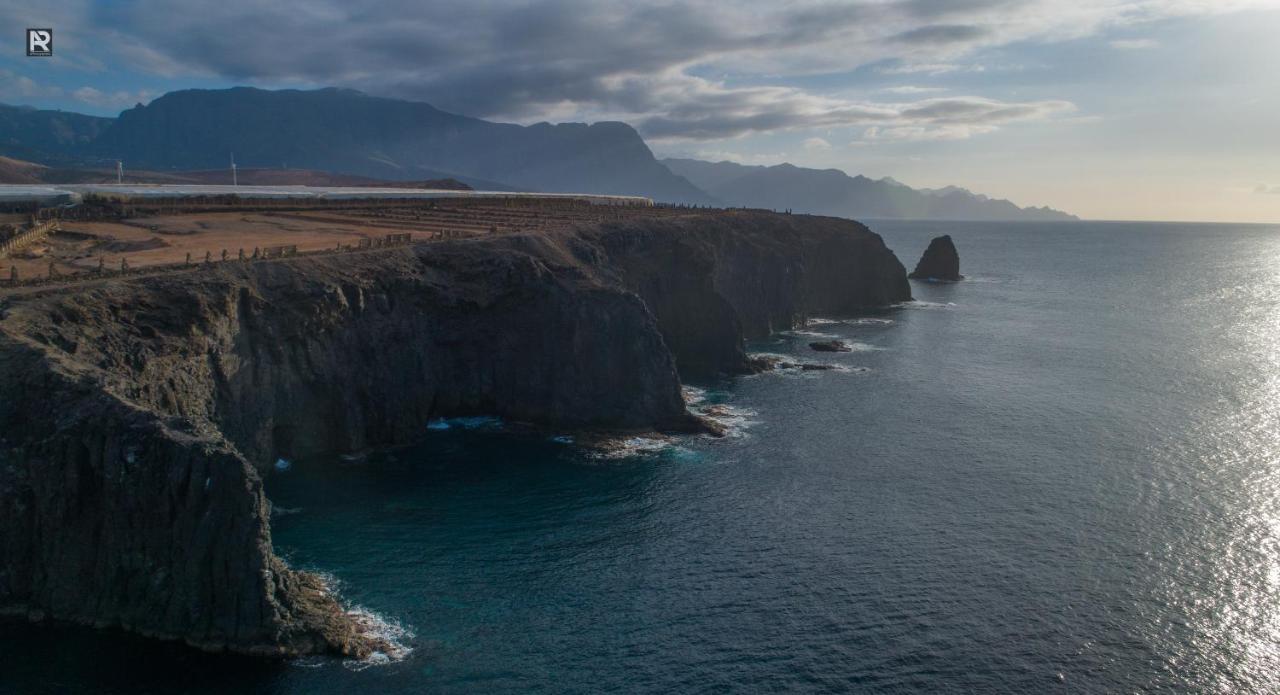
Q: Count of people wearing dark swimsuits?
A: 0